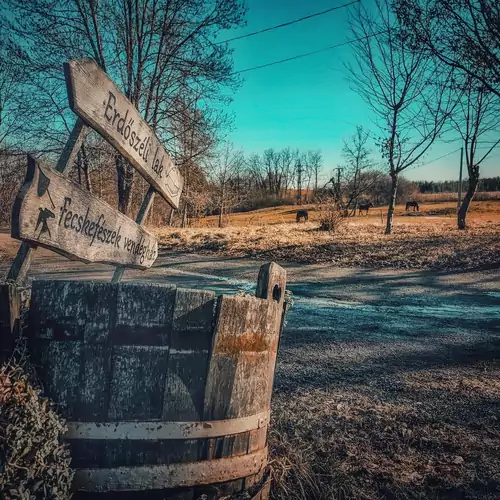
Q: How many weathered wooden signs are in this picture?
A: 2